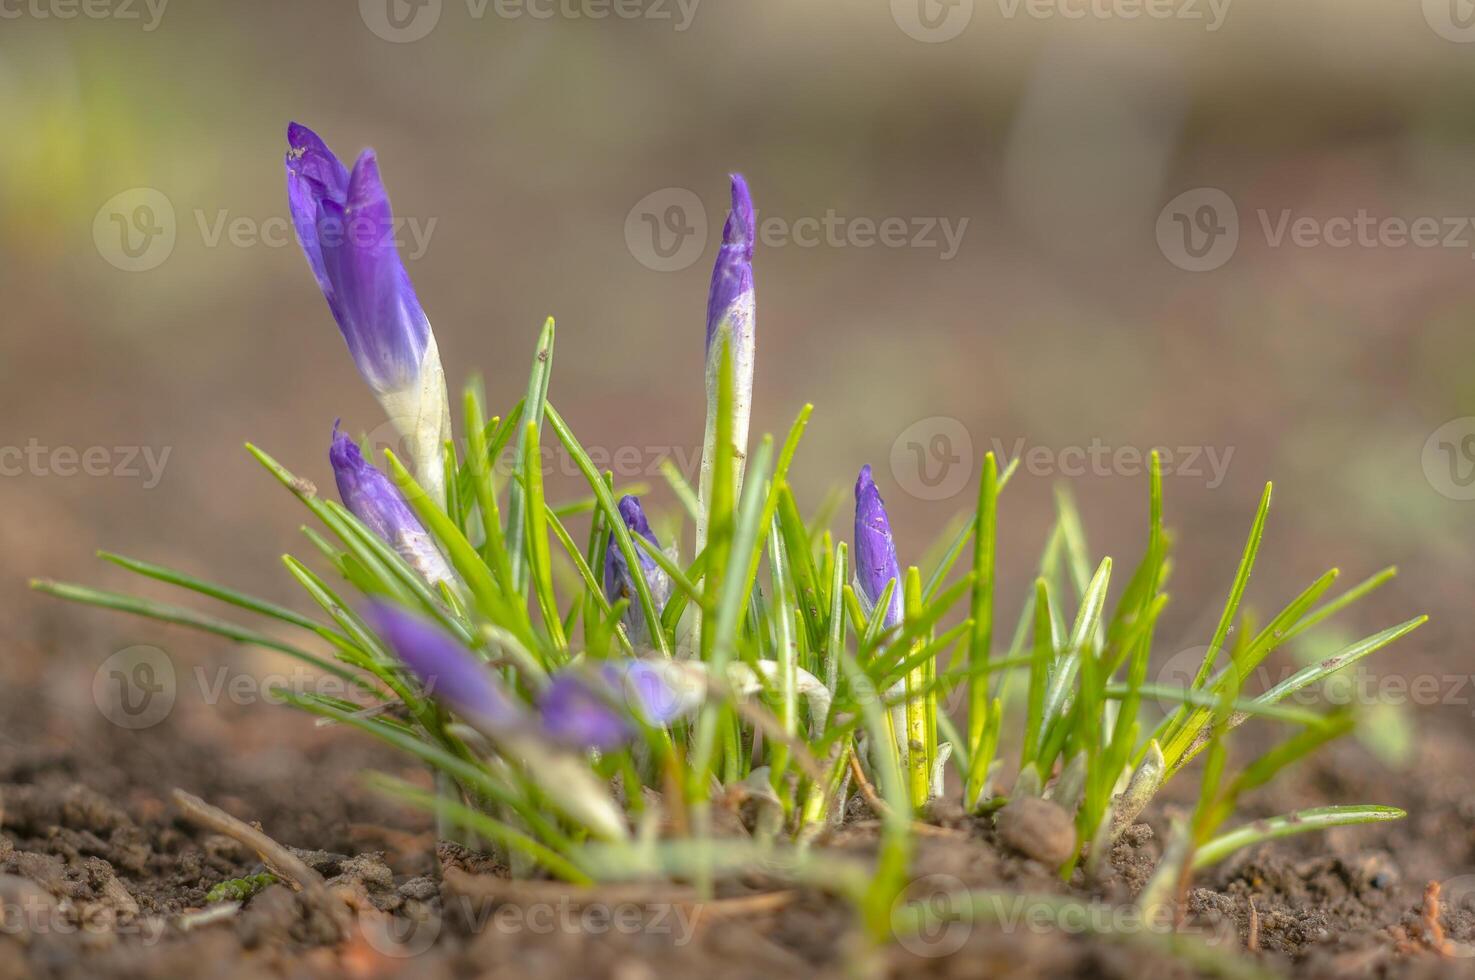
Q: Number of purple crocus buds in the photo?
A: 7